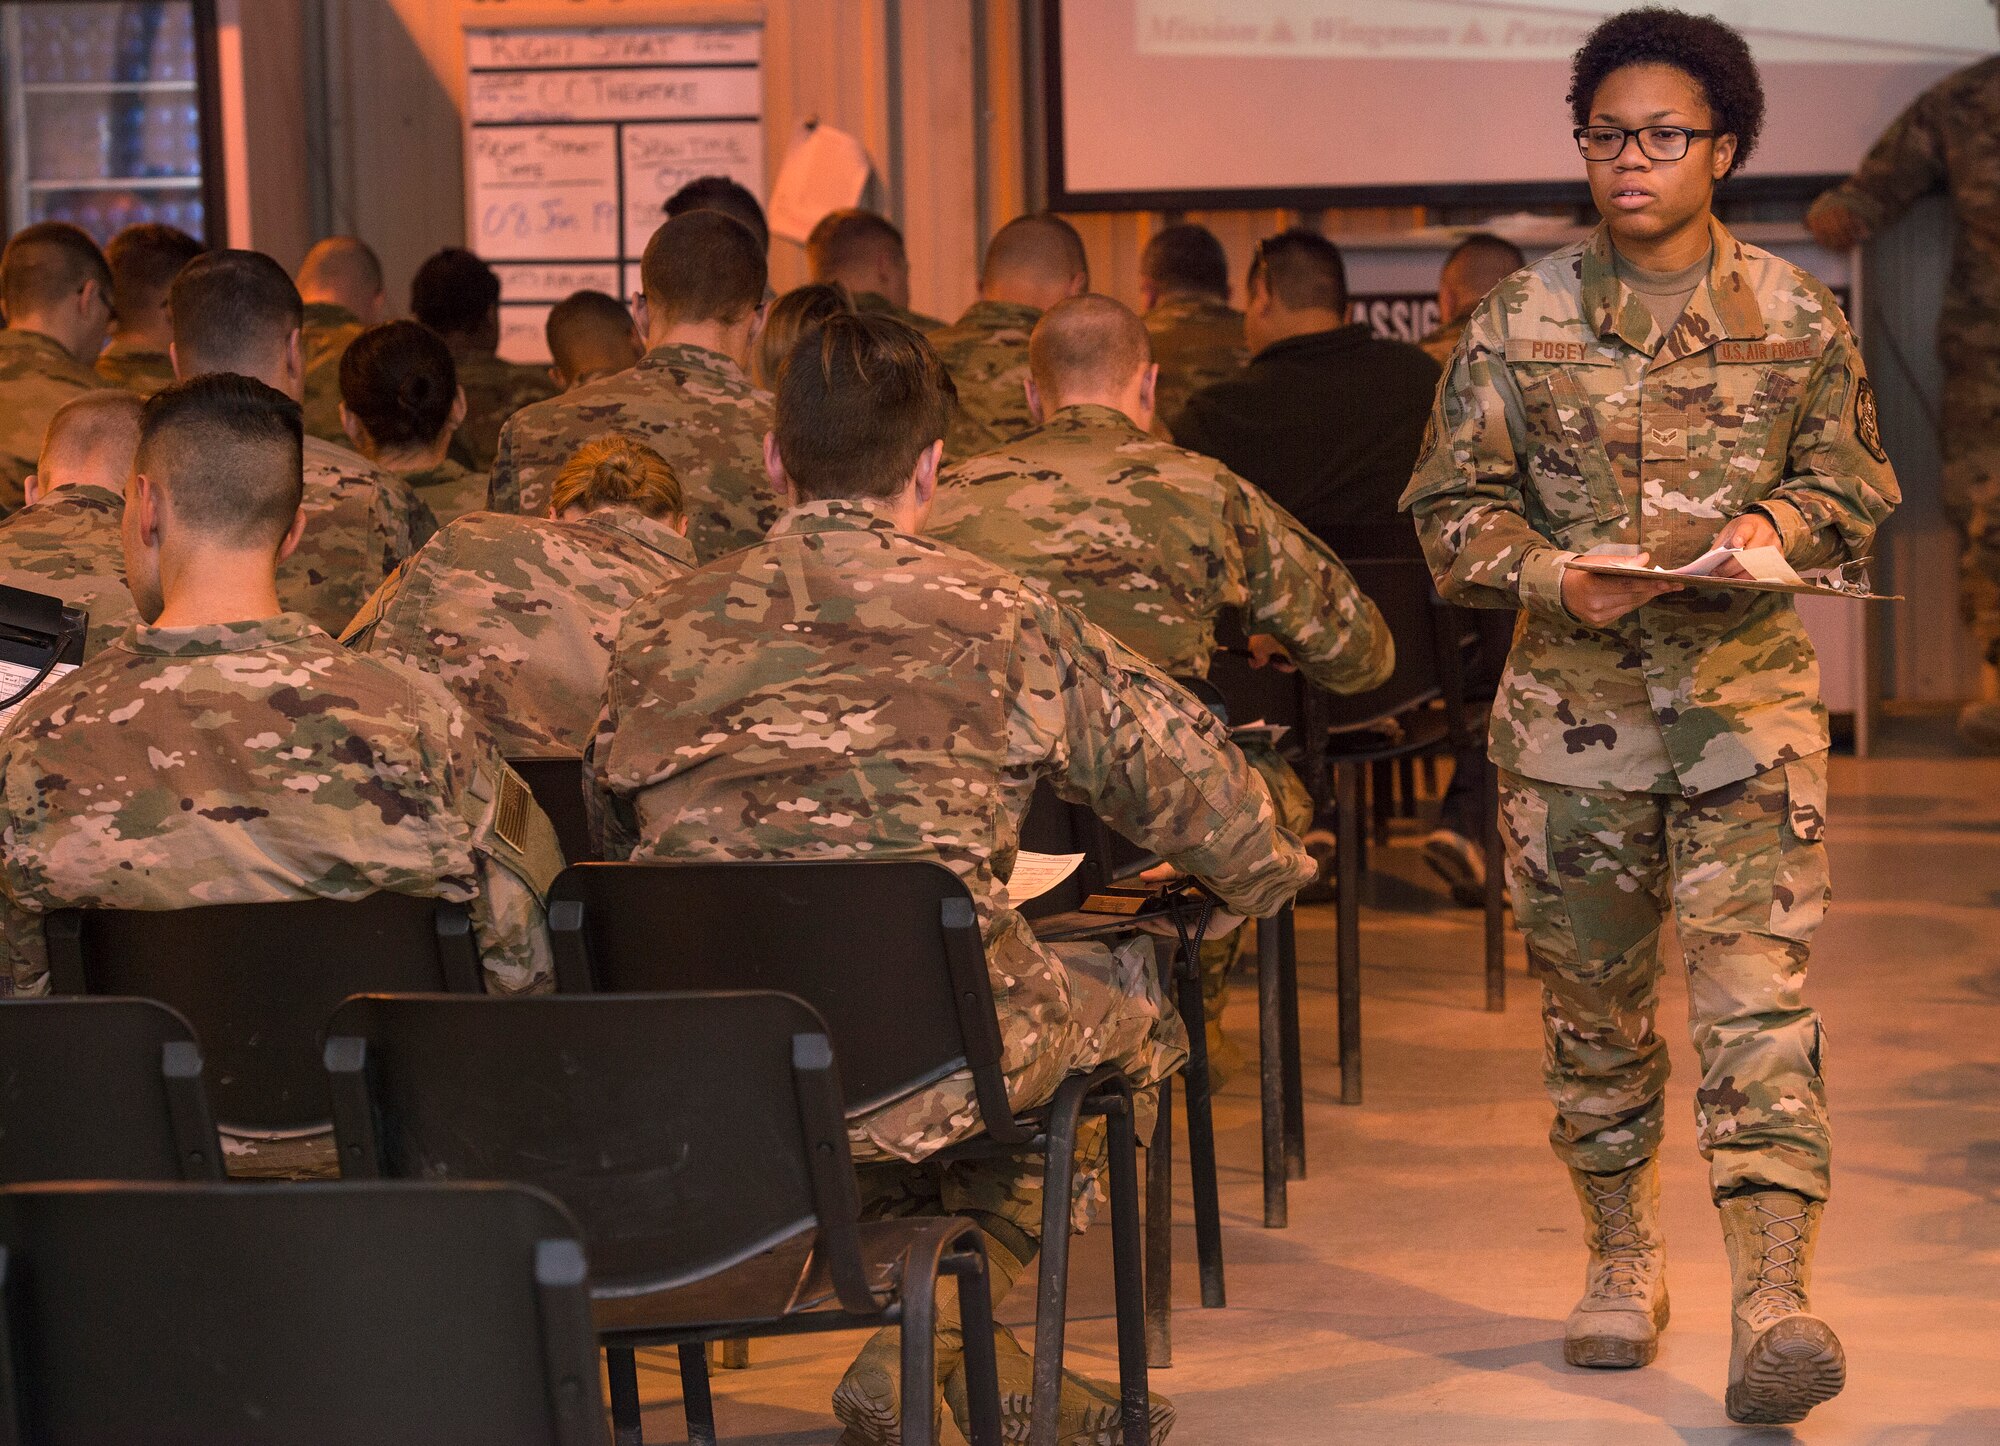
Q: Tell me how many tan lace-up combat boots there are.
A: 4